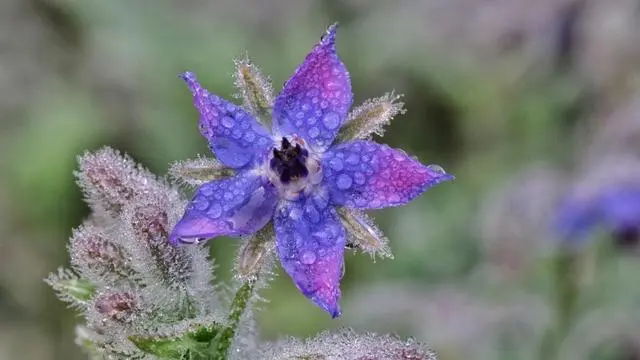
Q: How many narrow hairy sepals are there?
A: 5